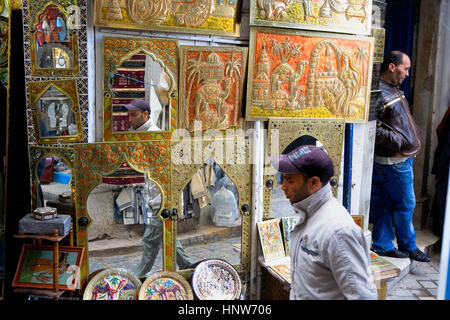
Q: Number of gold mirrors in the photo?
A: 7